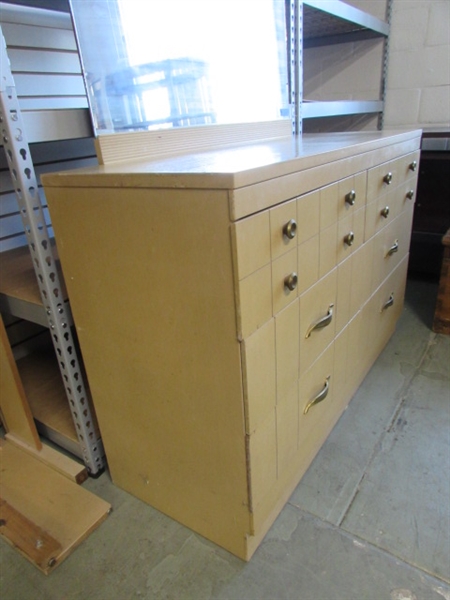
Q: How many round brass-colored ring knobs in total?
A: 8